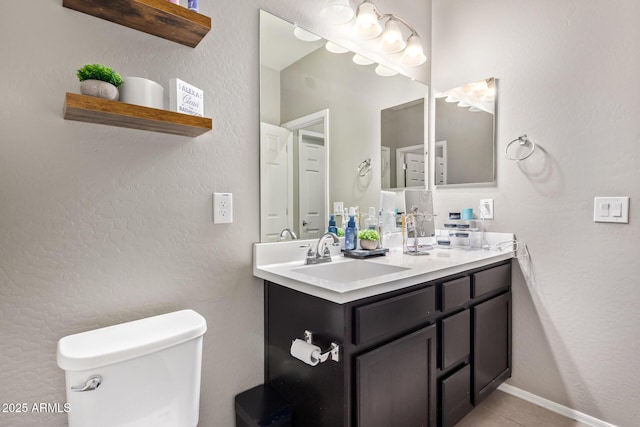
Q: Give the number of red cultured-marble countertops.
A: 0